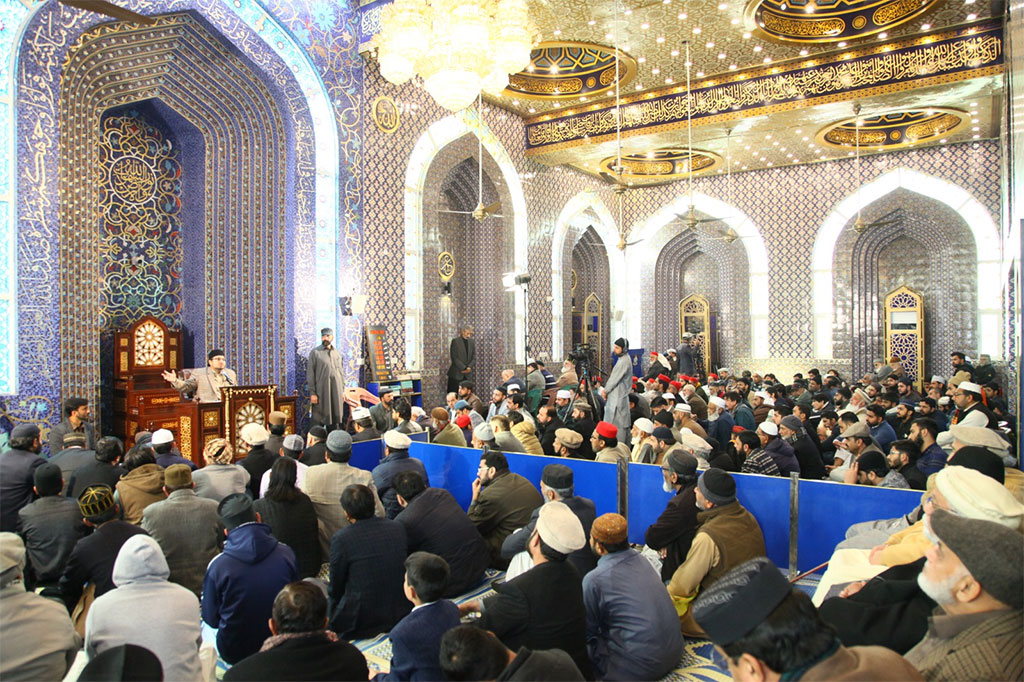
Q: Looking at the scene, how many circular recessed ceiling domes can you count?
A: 4